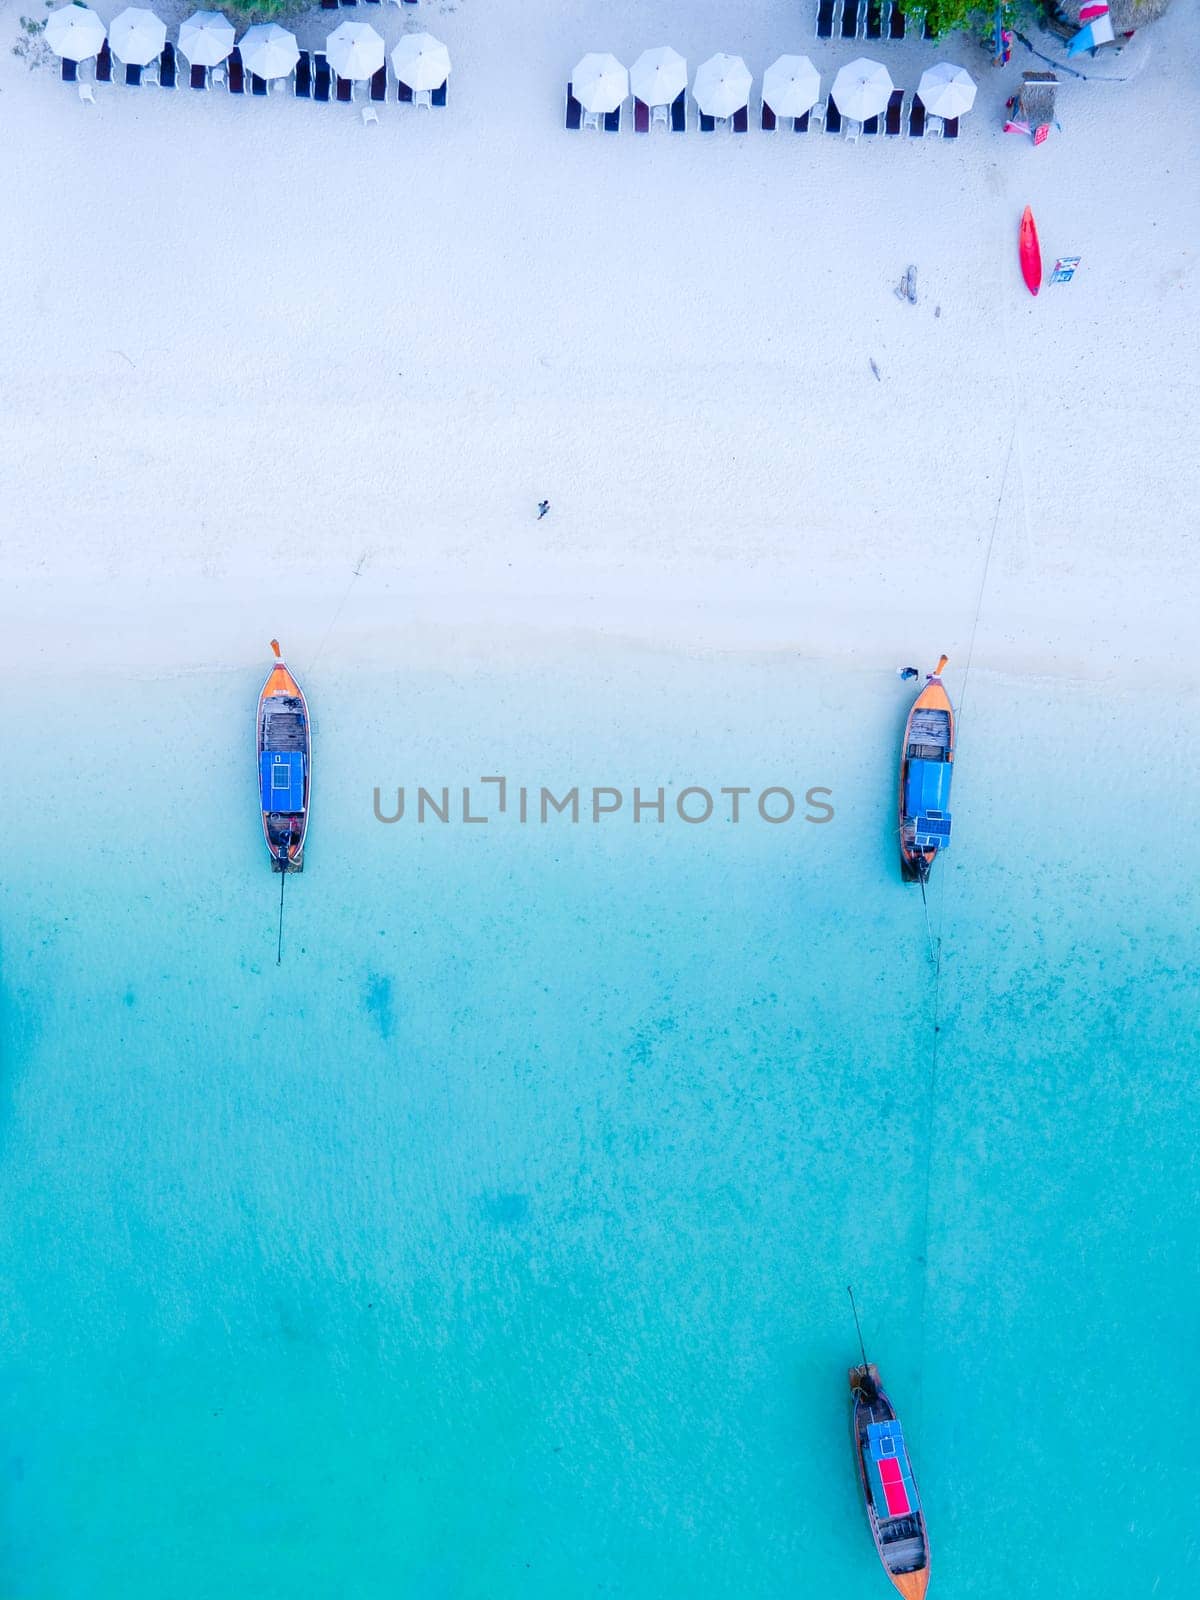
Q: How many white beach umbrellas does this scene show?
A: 12